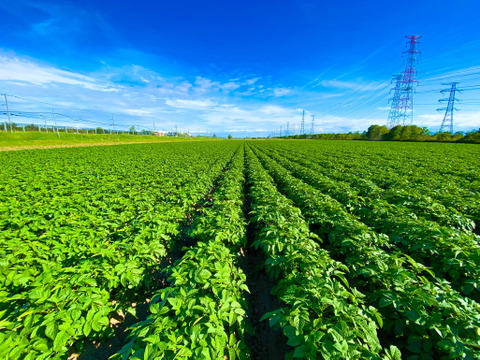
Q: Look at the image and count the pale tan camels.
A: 0